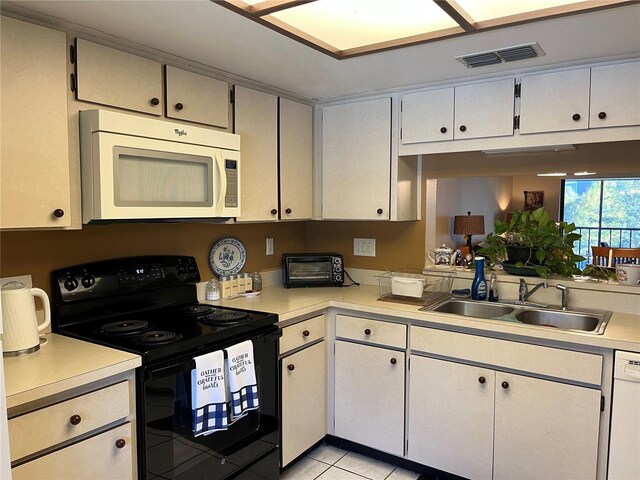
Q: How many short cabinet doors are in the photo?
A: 6